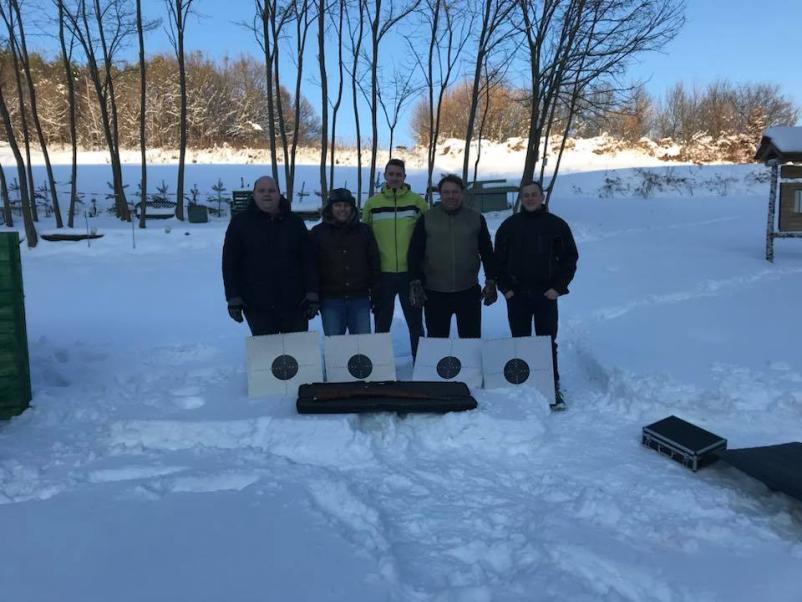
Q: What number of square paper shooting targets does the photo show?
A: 4